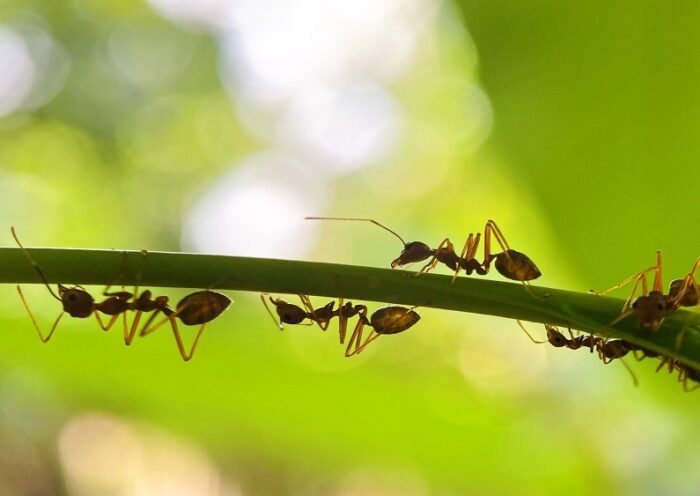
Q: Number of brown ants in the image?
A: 6